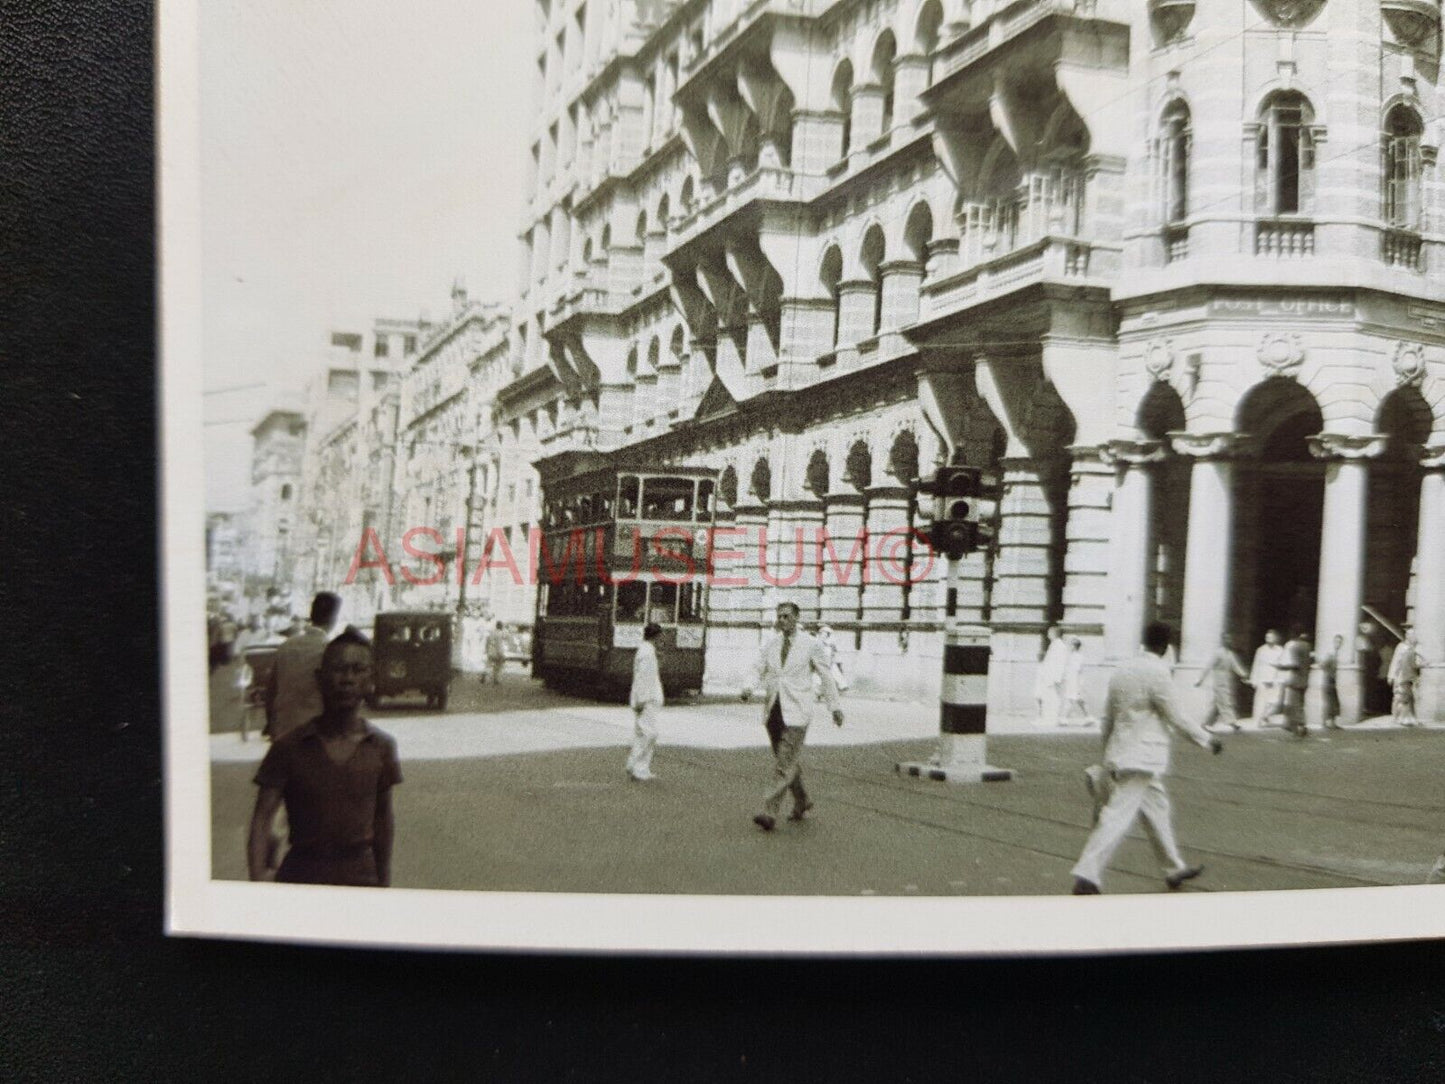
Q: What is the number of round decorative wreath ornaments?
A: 3